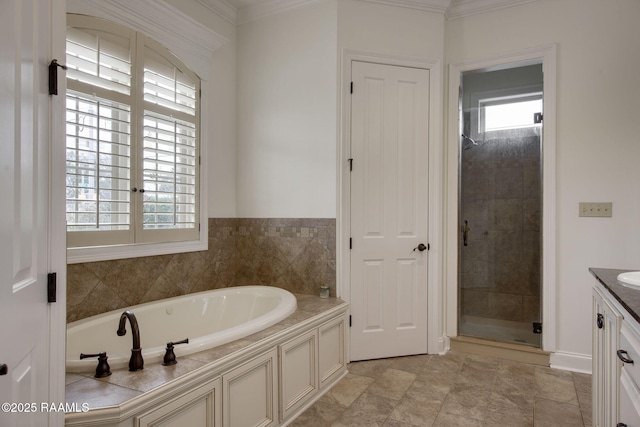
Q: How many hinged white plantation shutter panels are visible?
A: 2